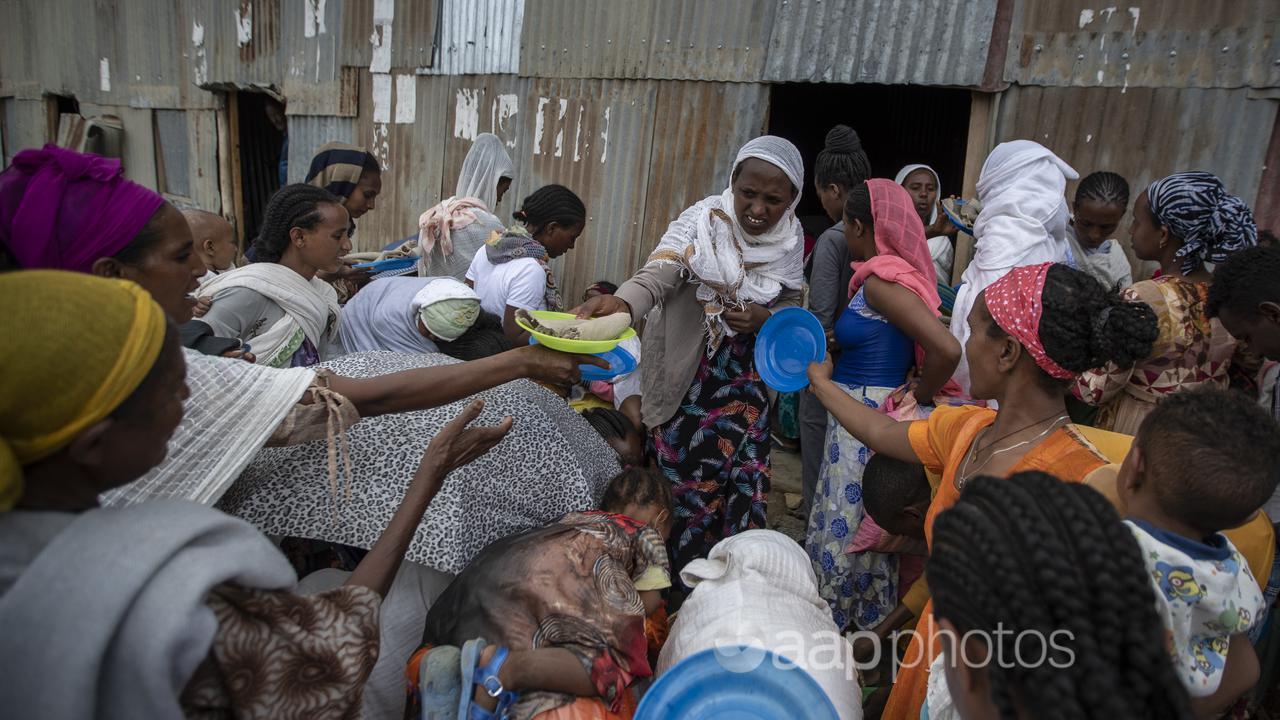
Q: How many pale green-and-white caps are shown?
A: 1